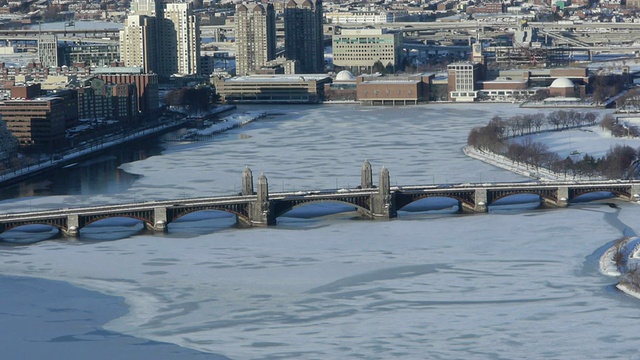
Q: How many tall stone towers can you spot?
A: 4